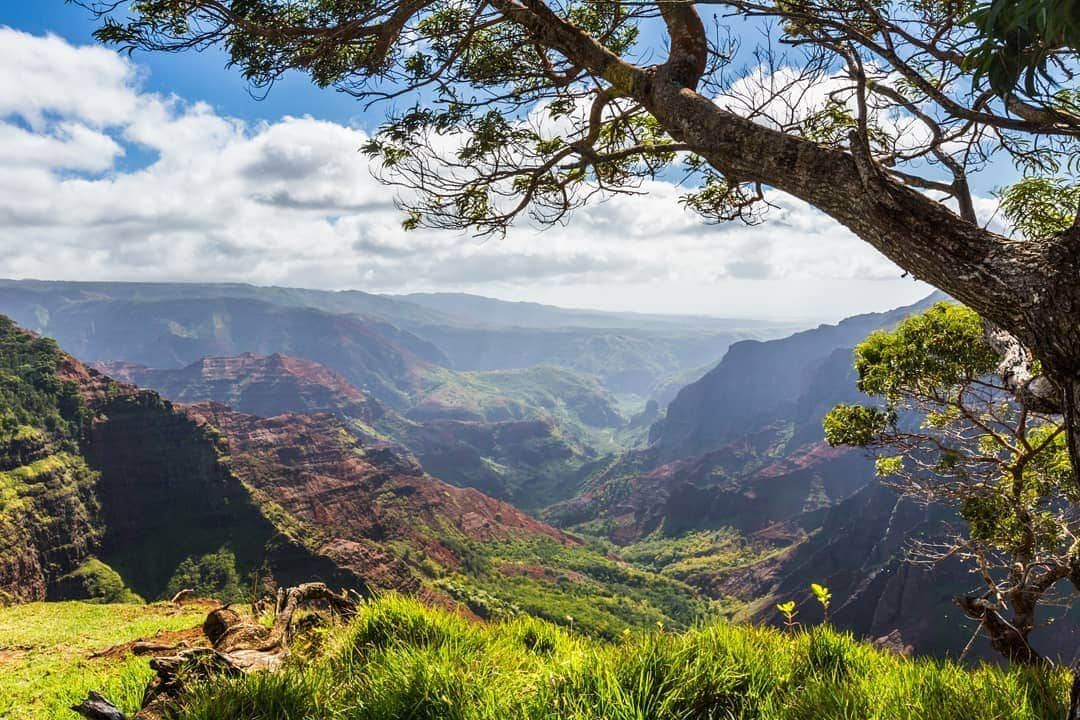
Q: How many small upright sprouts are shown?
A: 2